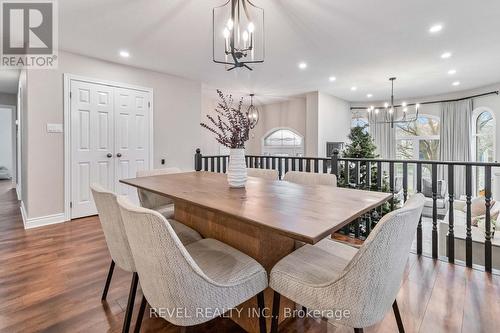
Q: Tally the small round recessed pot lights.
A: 9